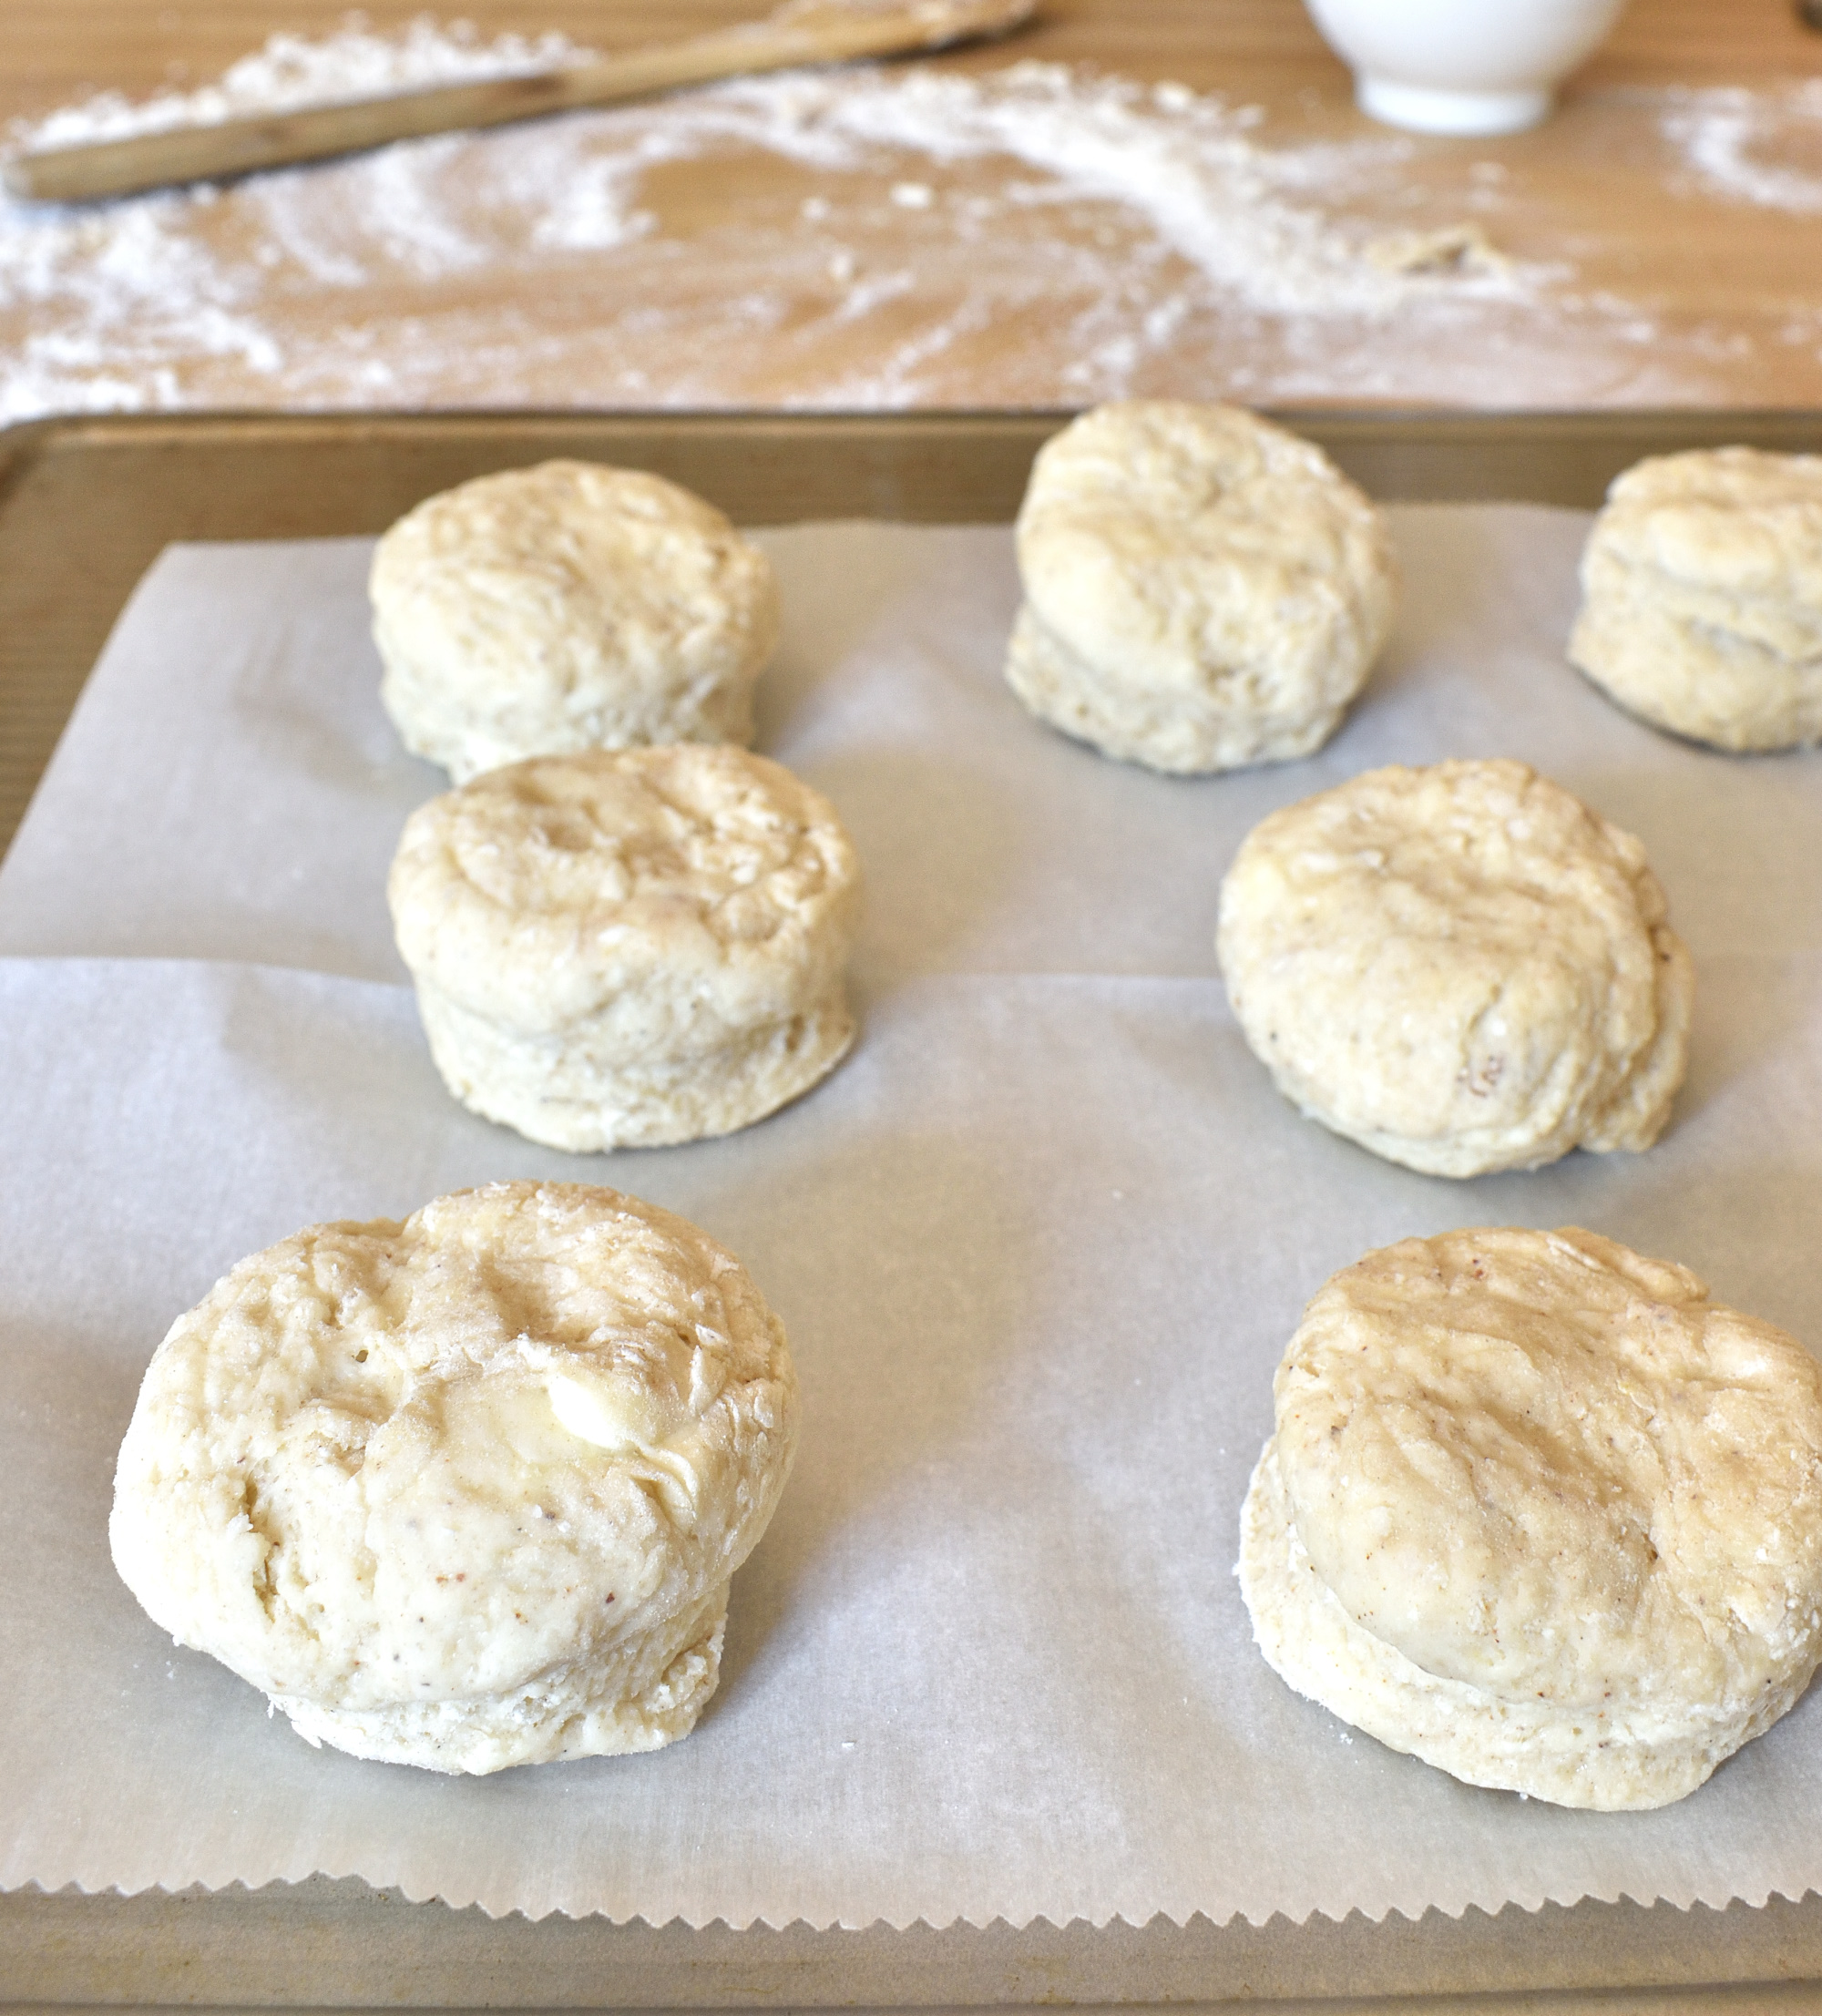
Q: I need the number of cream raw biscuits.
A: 7